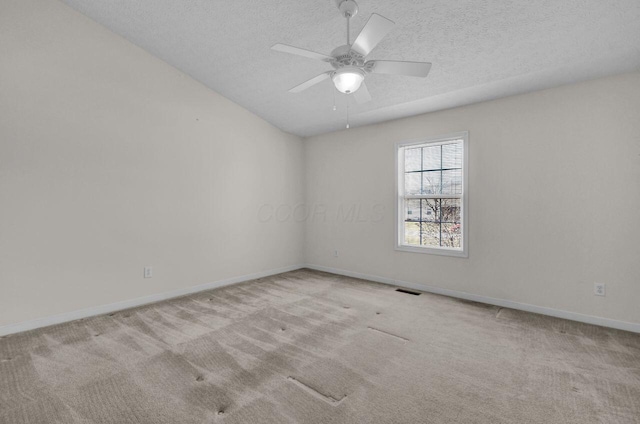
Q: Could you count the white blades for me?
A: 5